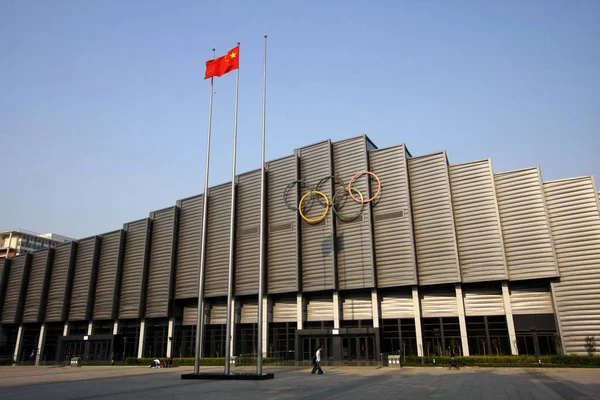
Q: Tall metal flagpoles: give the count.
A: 3